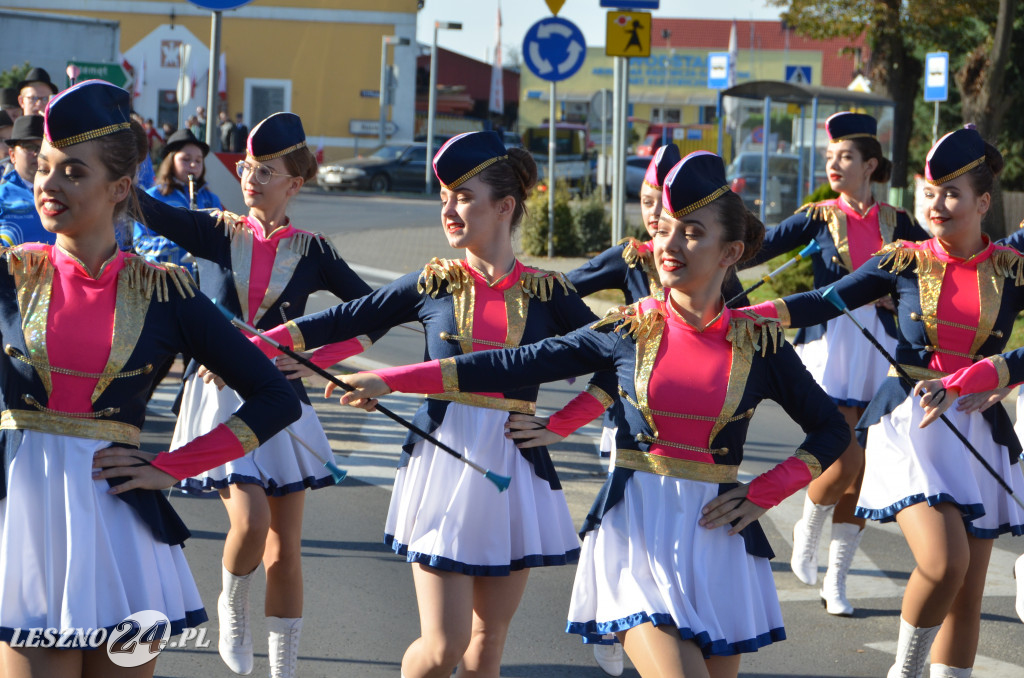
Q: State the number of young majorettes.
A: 7